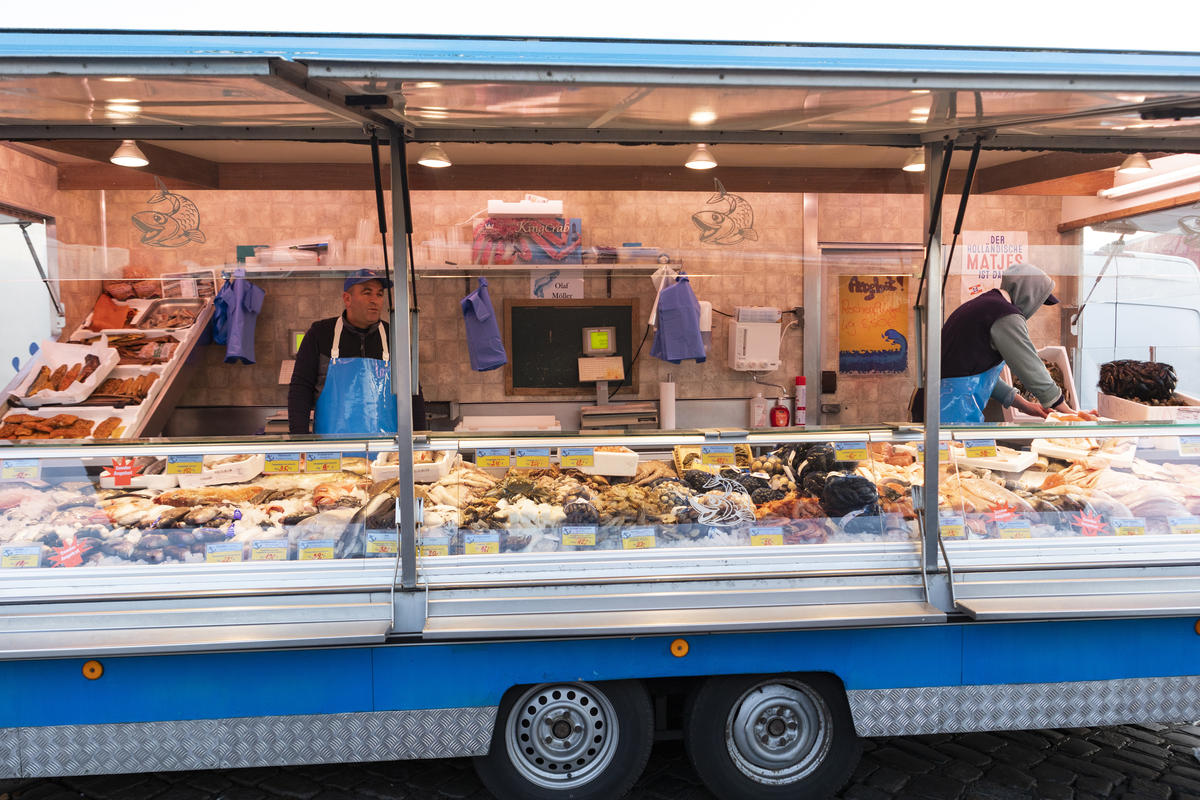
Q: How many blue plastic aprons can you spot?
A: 2